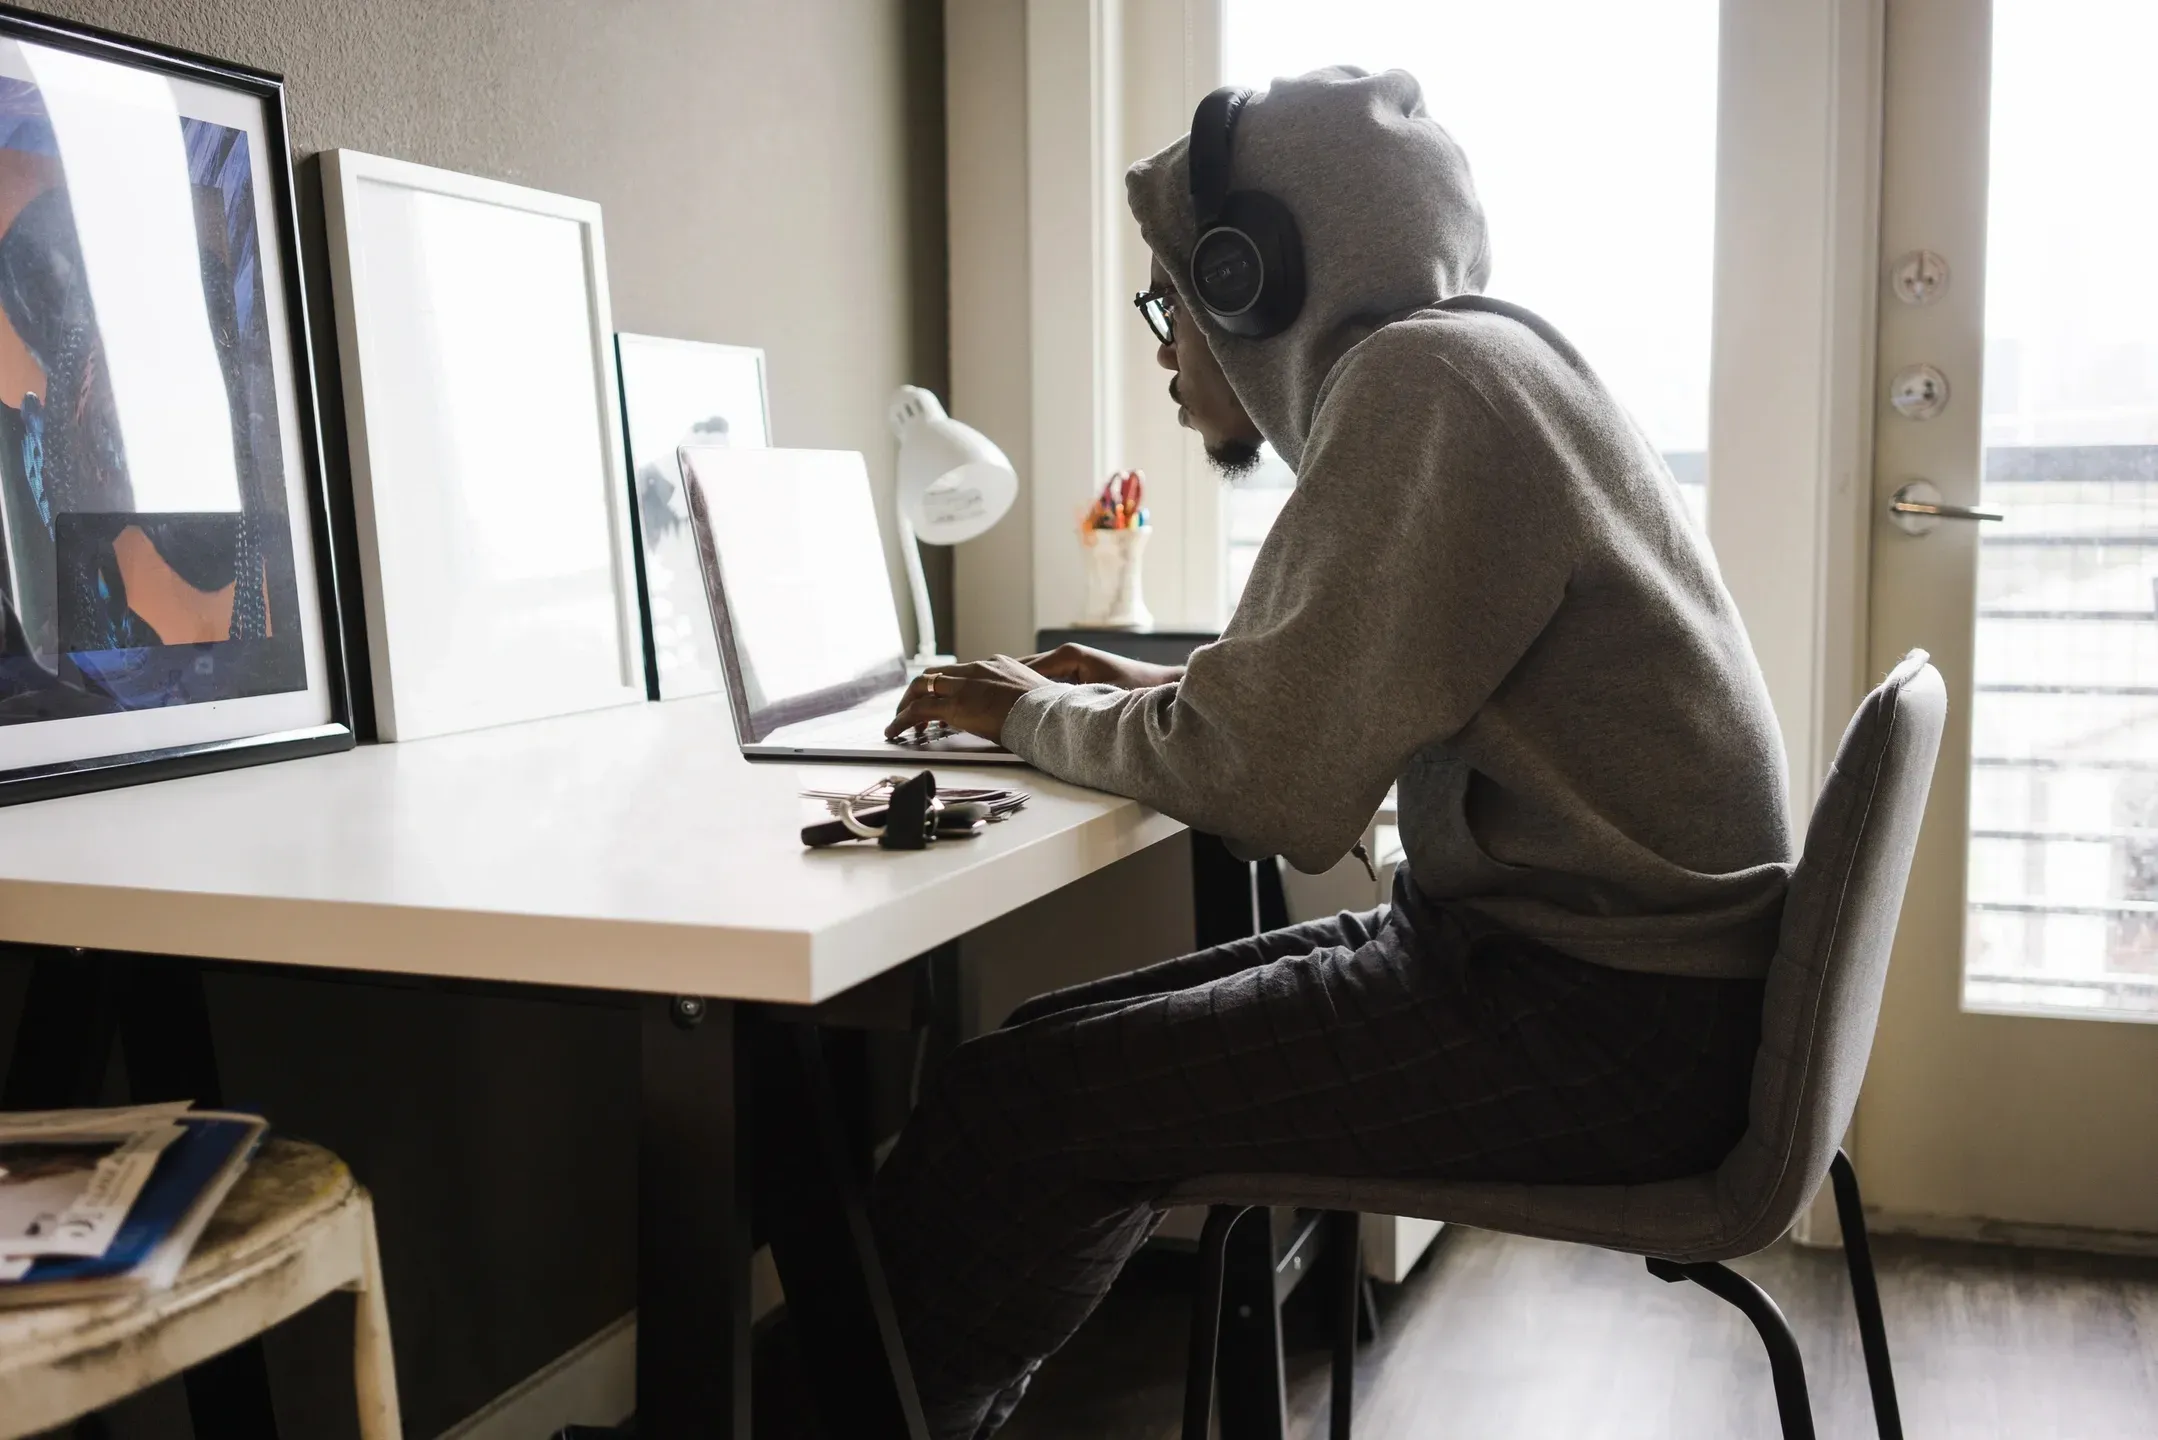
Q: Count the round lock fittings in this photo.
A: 2